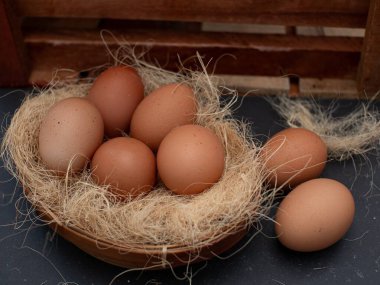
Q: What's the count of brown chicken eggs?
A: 7